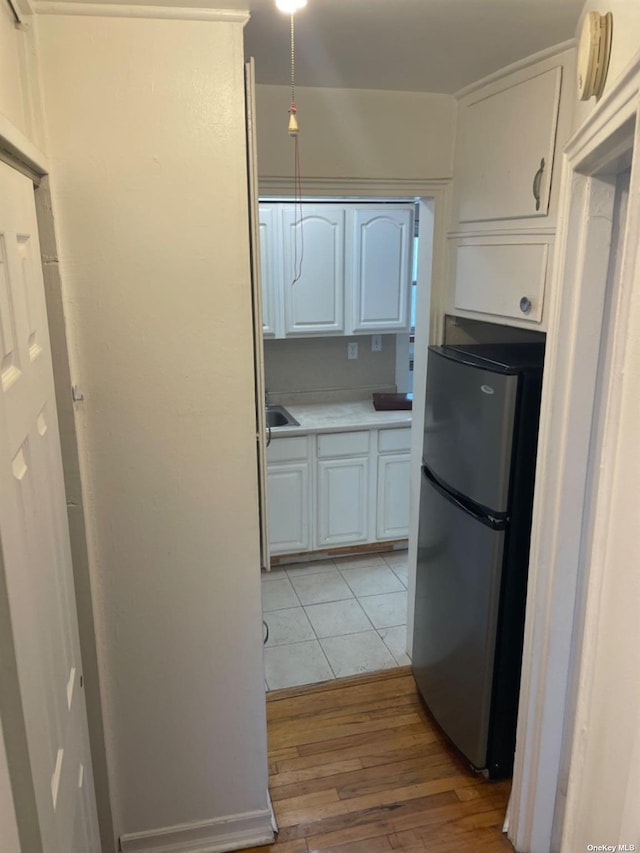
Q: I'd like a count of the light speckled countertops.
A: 1